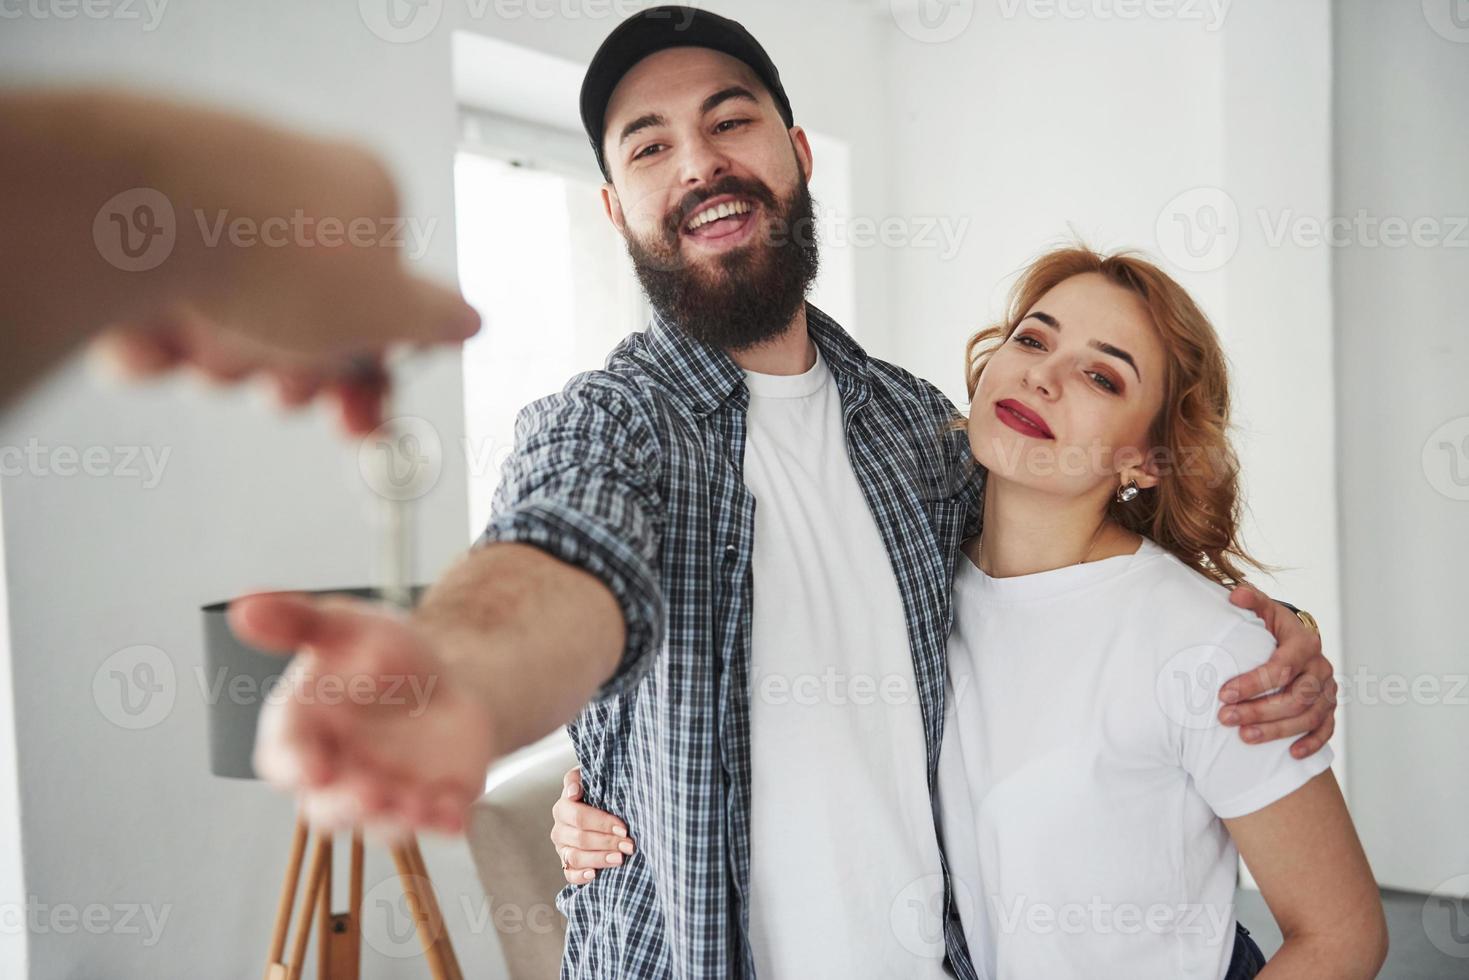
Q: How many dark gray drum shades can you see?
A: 1